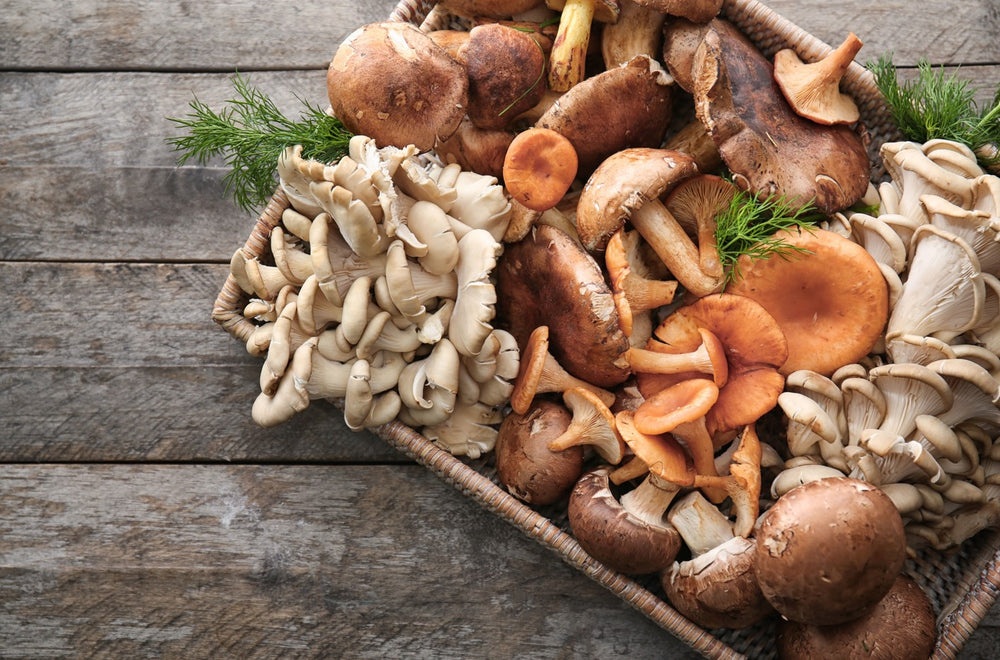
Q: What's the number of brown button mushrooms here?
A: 5